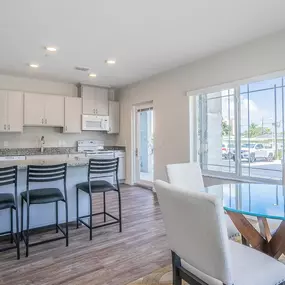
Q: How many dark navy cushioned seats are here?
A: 3